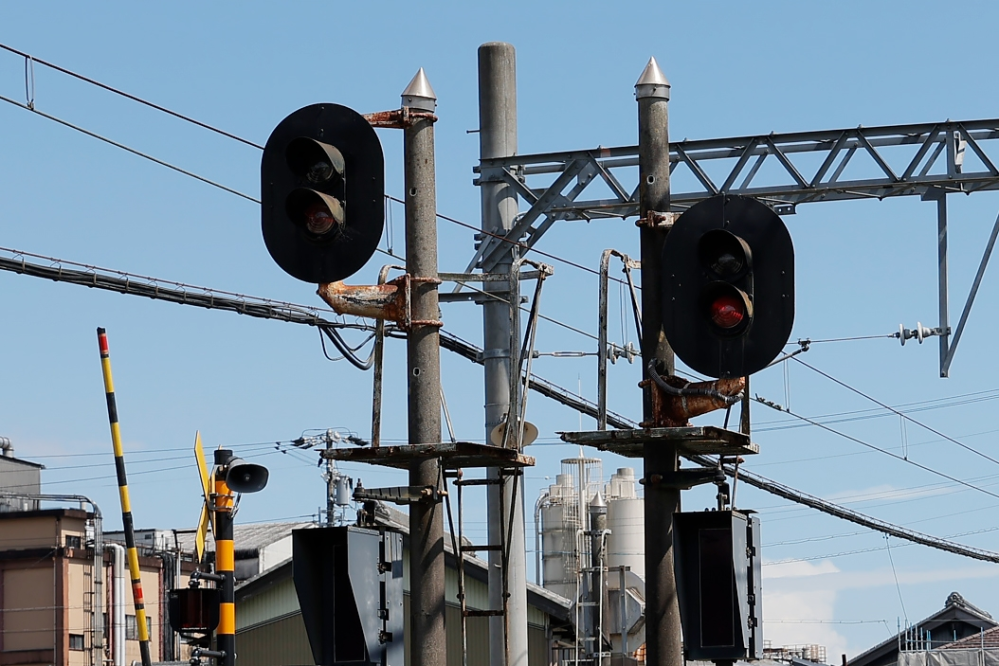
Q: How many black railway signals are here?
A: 2